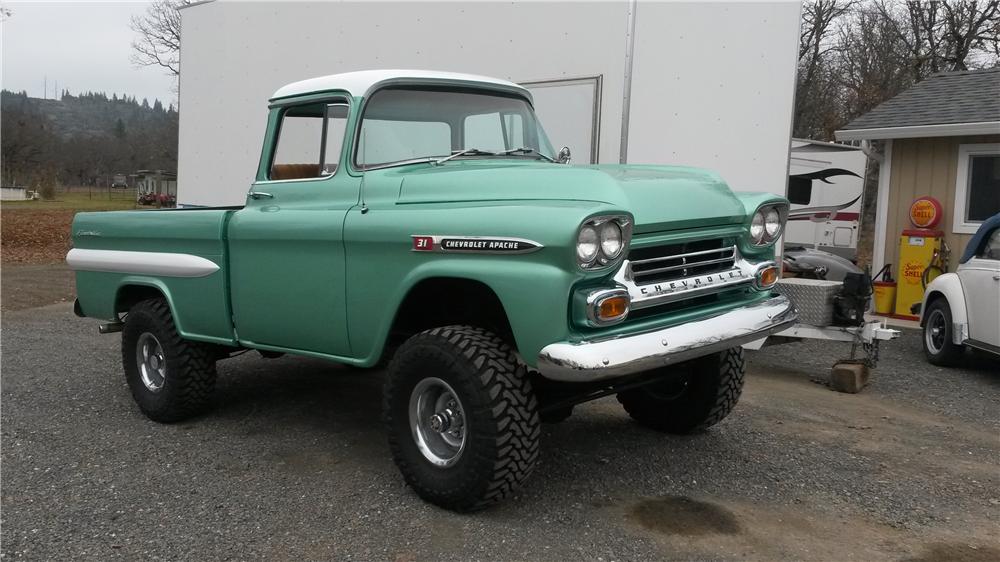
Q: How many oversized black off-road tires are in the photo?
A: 3